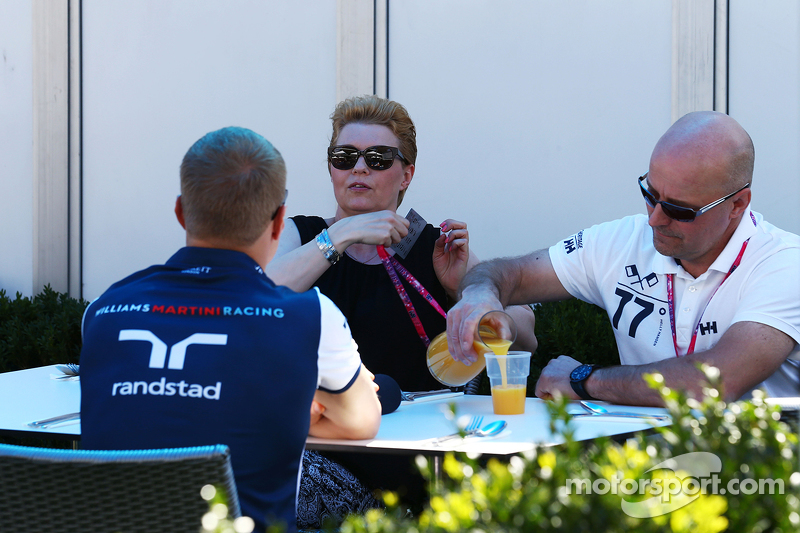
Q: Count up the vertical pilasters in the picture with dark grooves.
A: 3